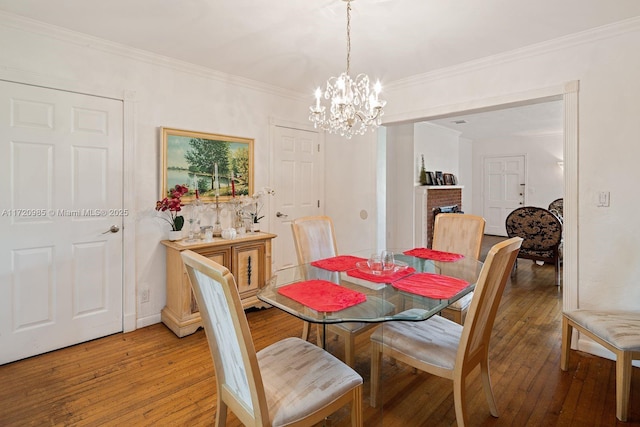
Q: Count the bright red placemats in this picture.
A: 5